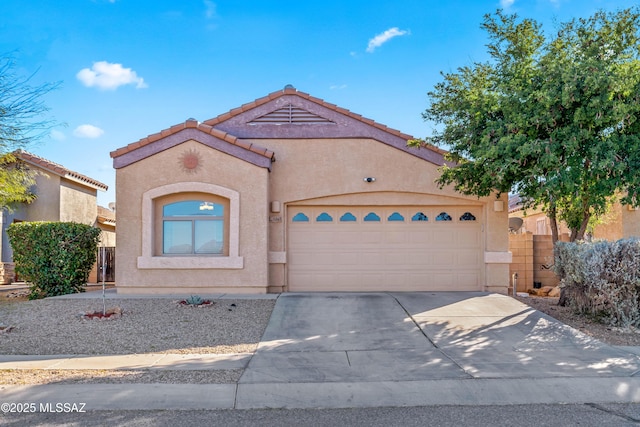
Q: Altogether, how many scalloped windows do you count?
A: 8